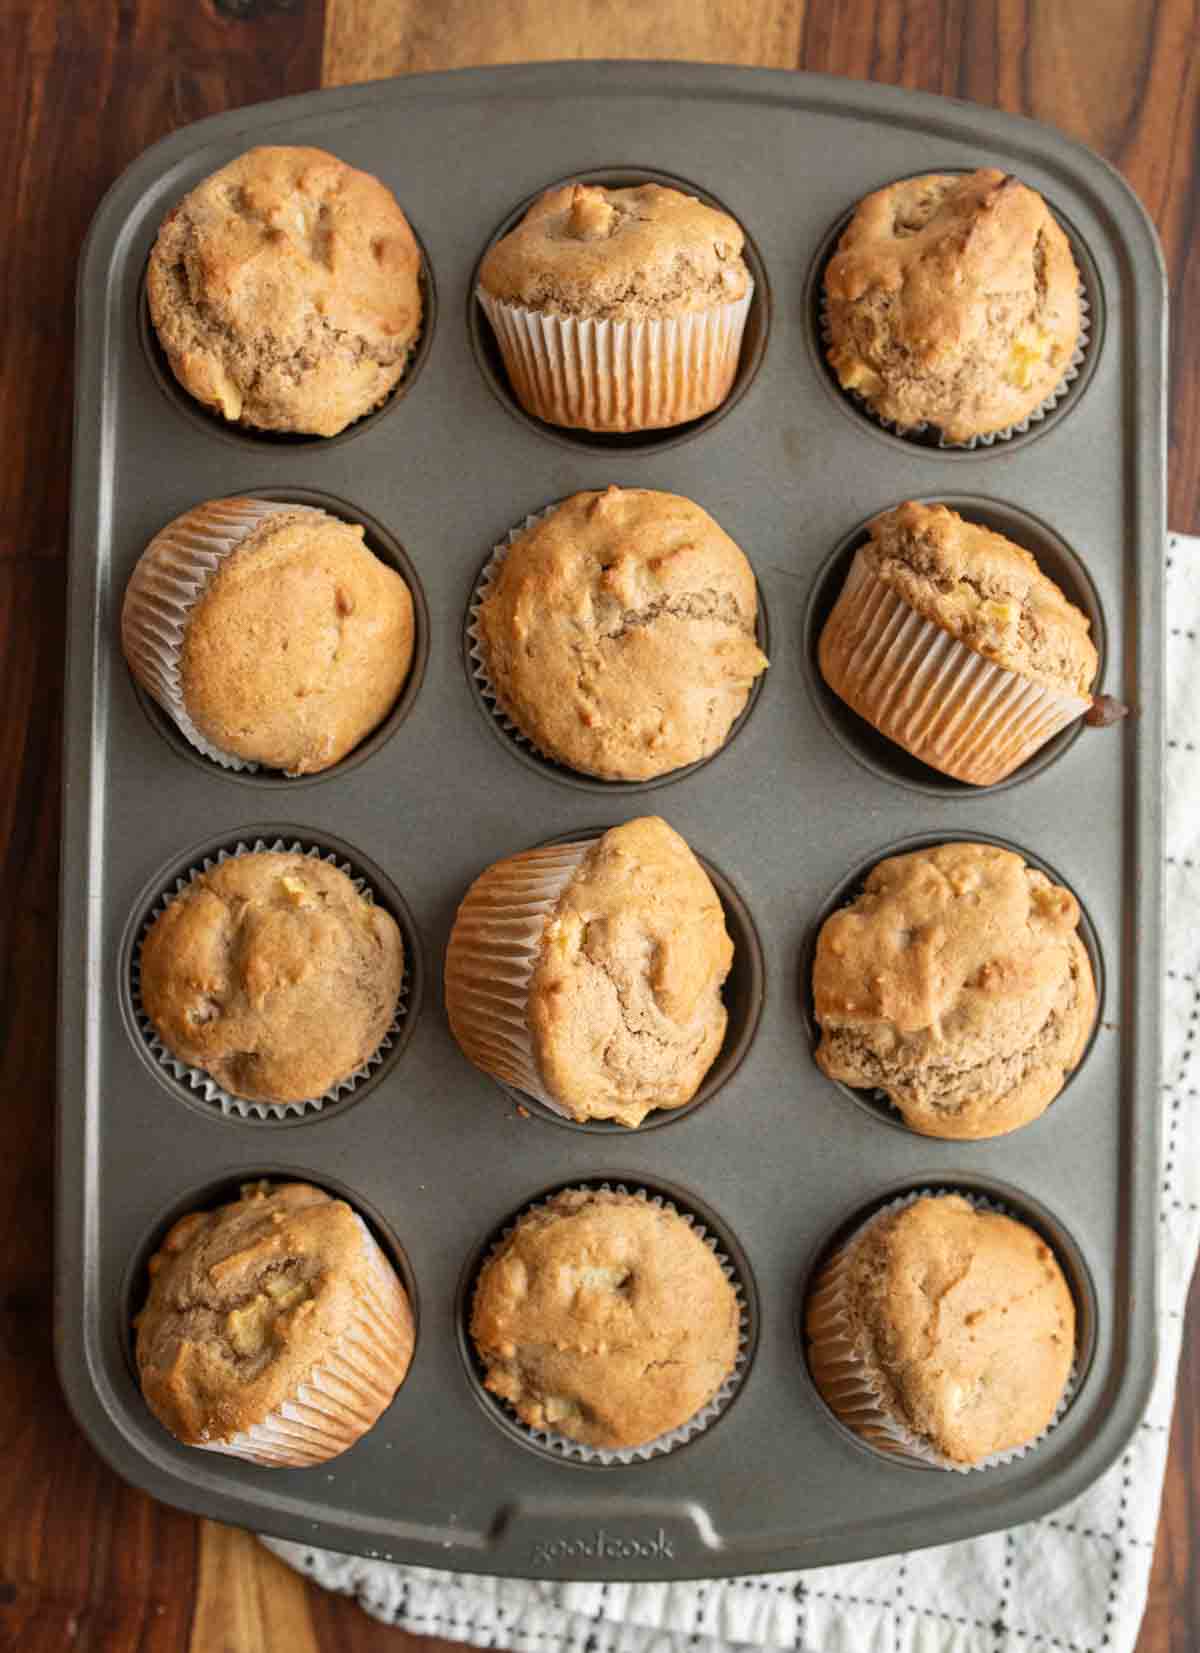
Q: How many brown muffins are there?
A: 12